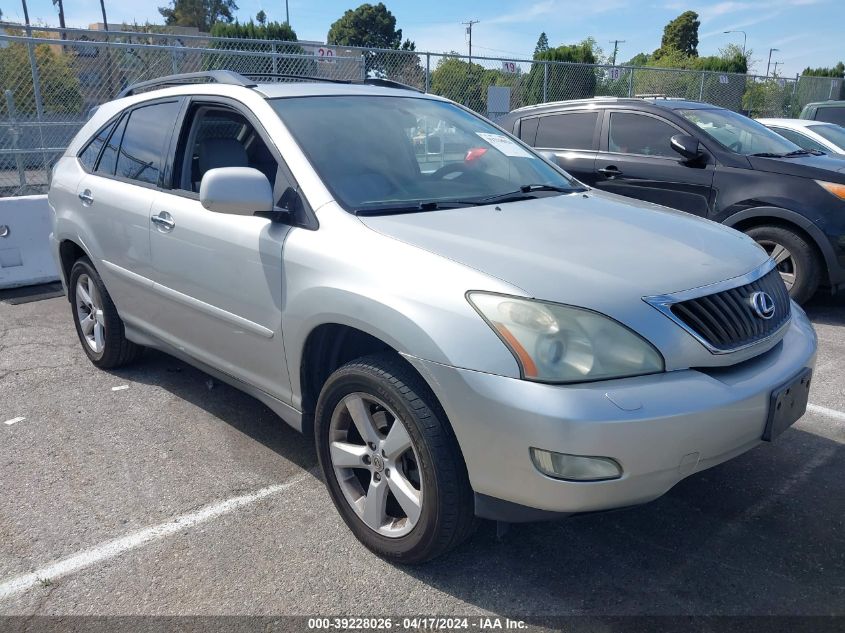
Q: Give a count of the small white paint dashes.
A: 2